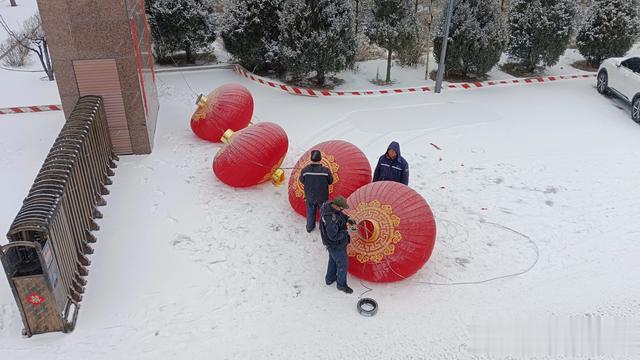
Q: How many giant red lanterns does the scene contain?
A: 4